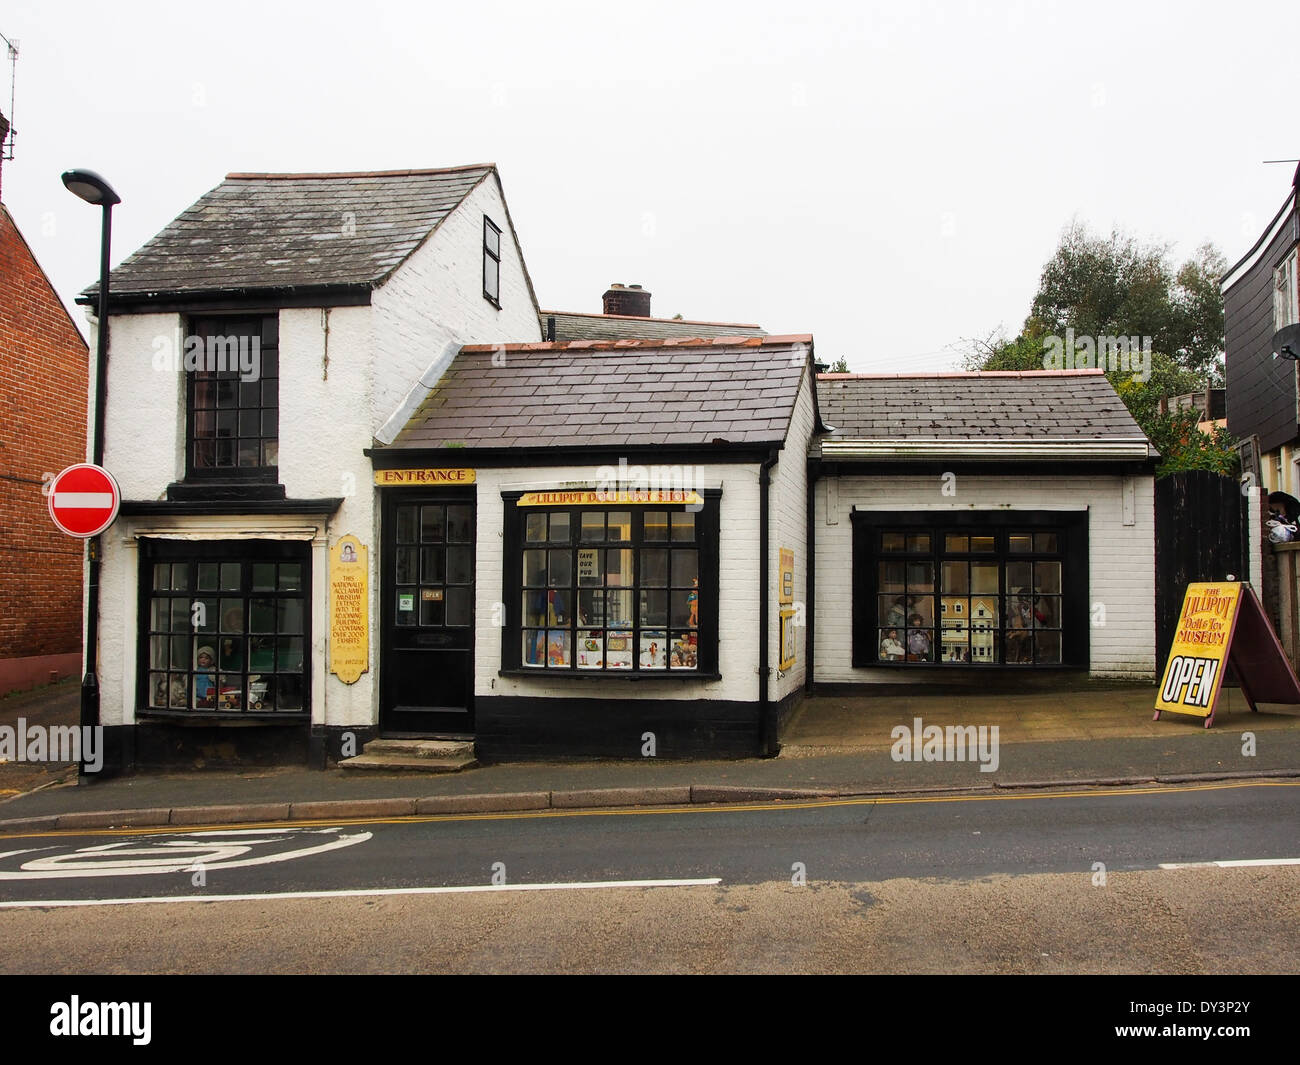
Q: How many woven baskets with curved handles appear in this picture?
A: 0